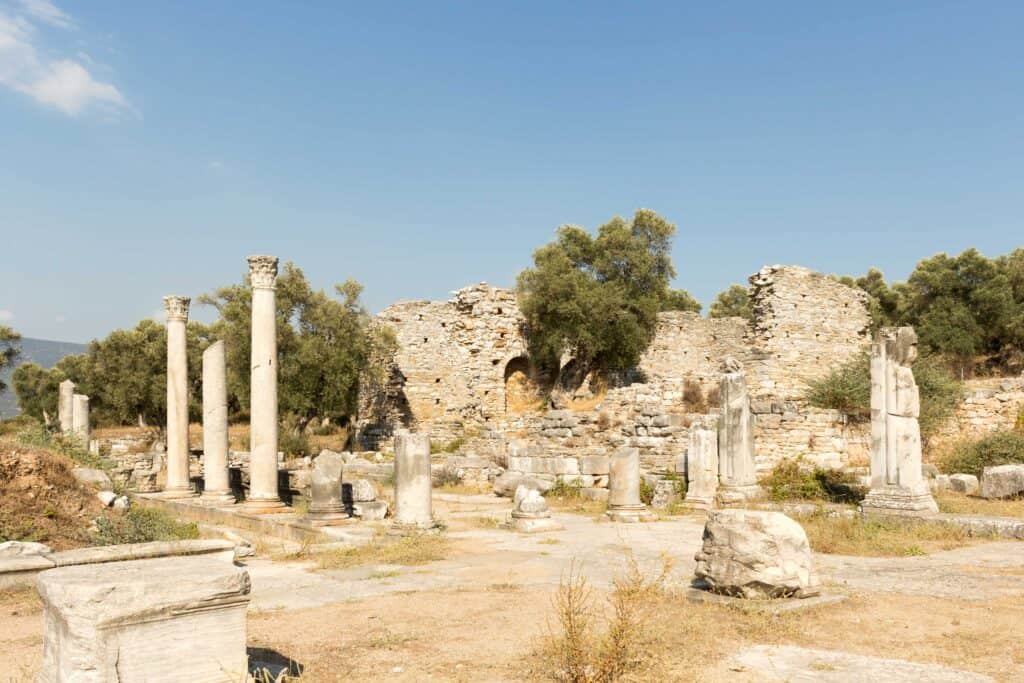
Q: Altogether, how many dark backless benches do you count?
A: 0